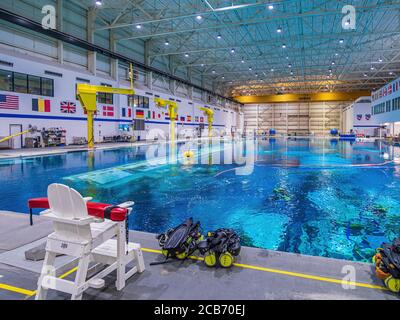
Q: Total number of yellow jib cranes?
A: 3